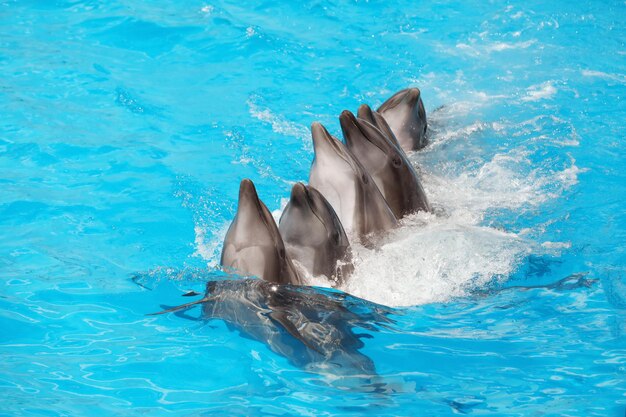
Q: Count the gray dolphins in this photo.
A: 6